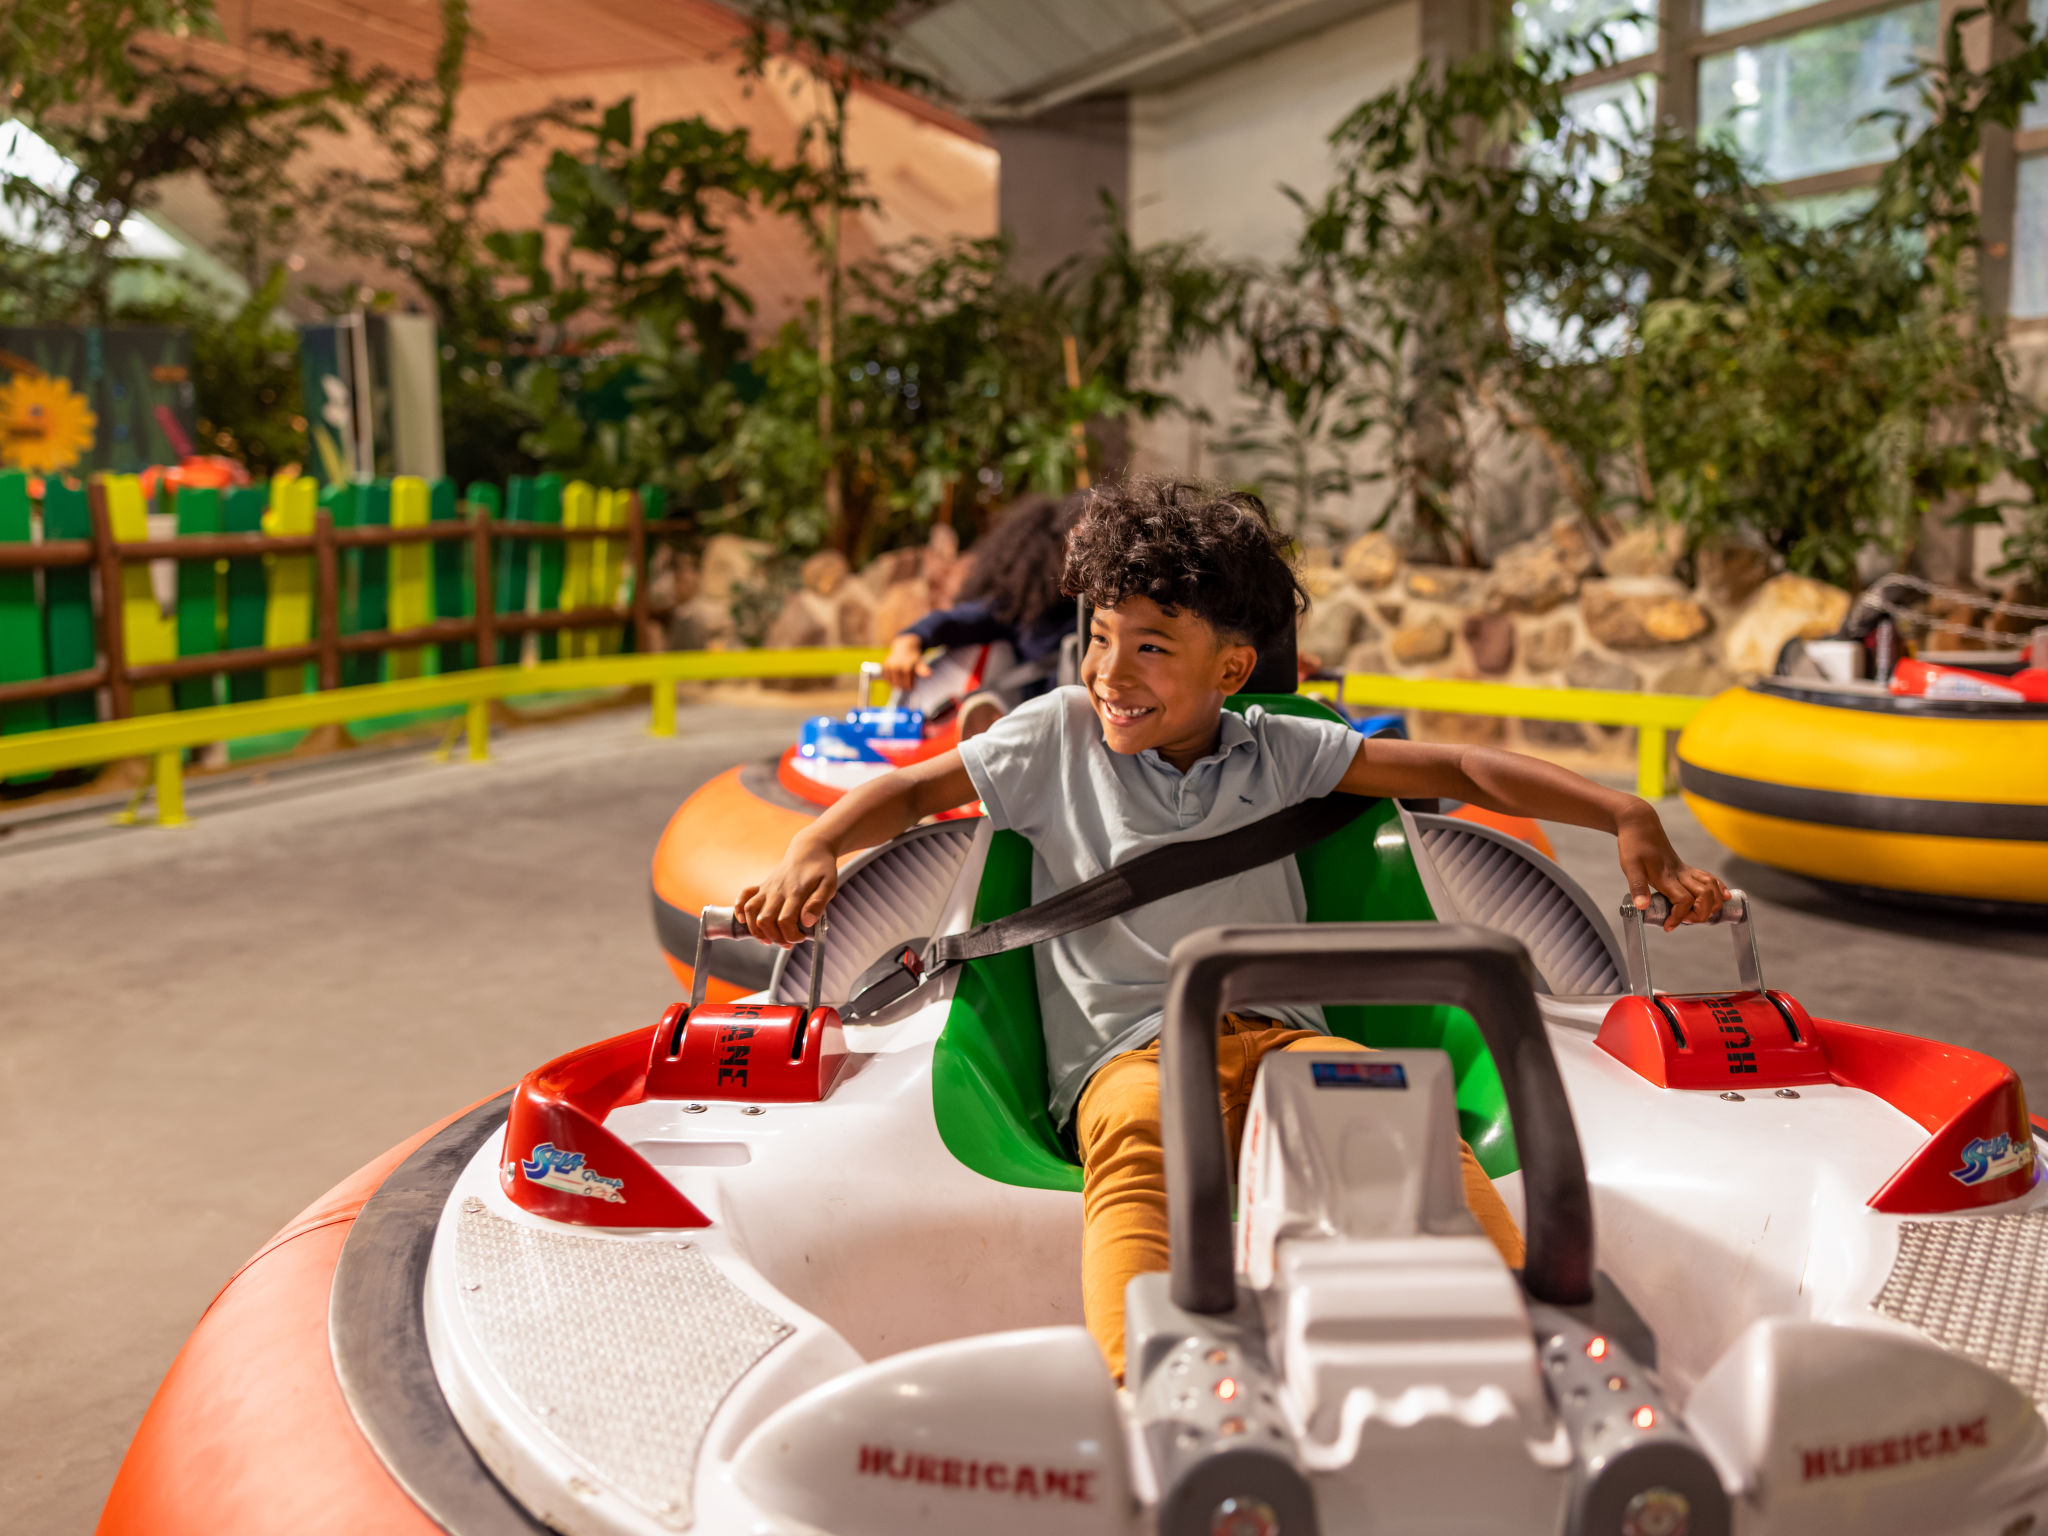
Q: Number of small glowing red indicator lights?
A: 3